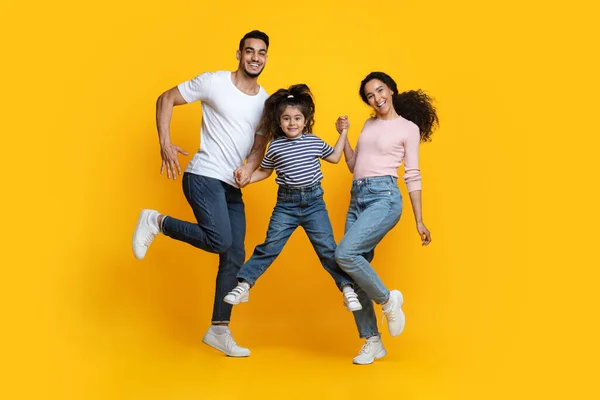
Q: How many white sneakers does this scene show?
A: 6